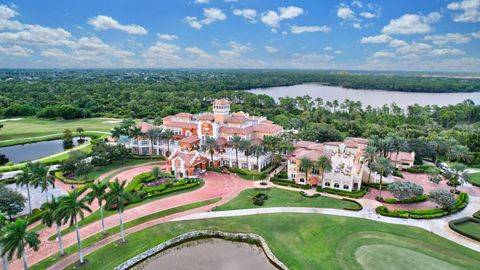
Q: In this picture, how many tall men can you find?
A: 0